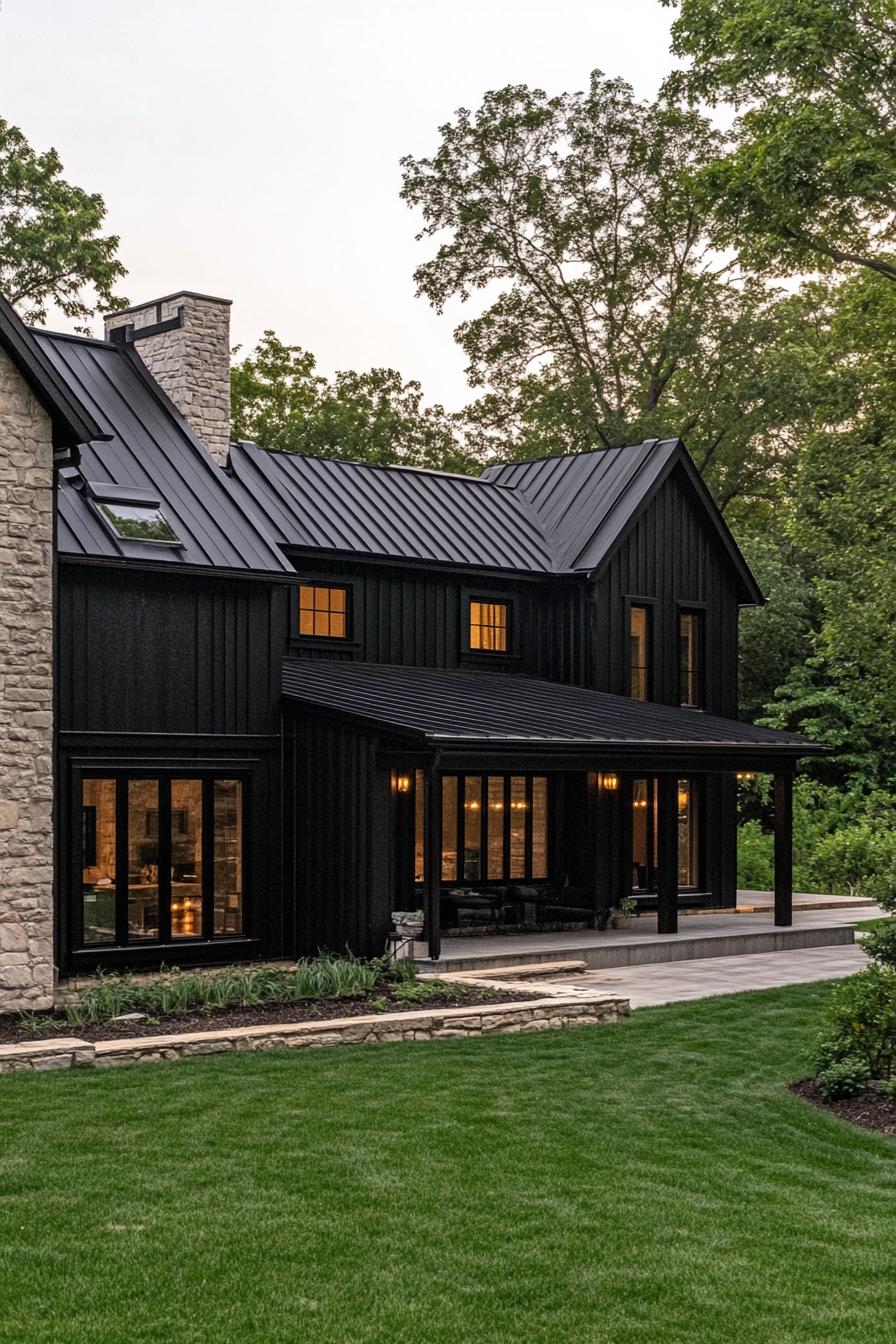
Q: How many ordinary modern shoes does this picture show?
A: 0